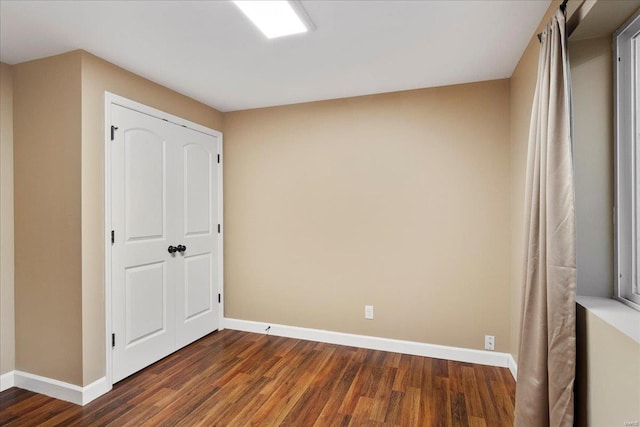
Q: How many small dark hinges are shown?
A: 6